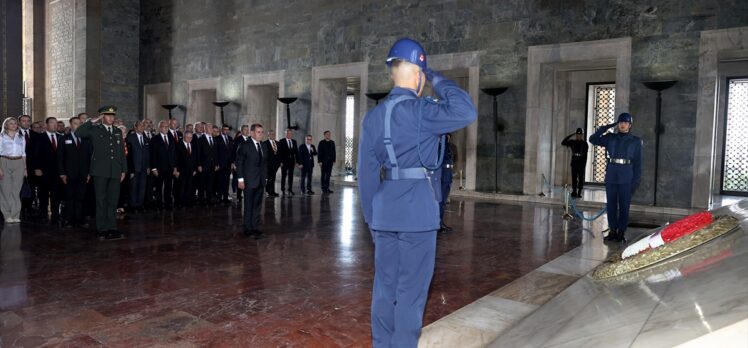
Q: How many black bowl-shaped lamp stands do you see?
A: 6